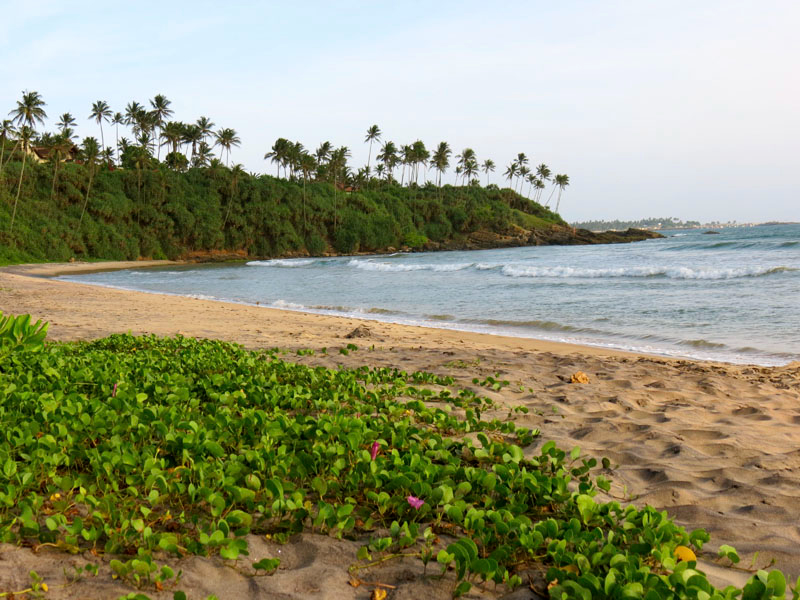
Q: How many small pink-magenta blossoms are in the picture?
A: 3